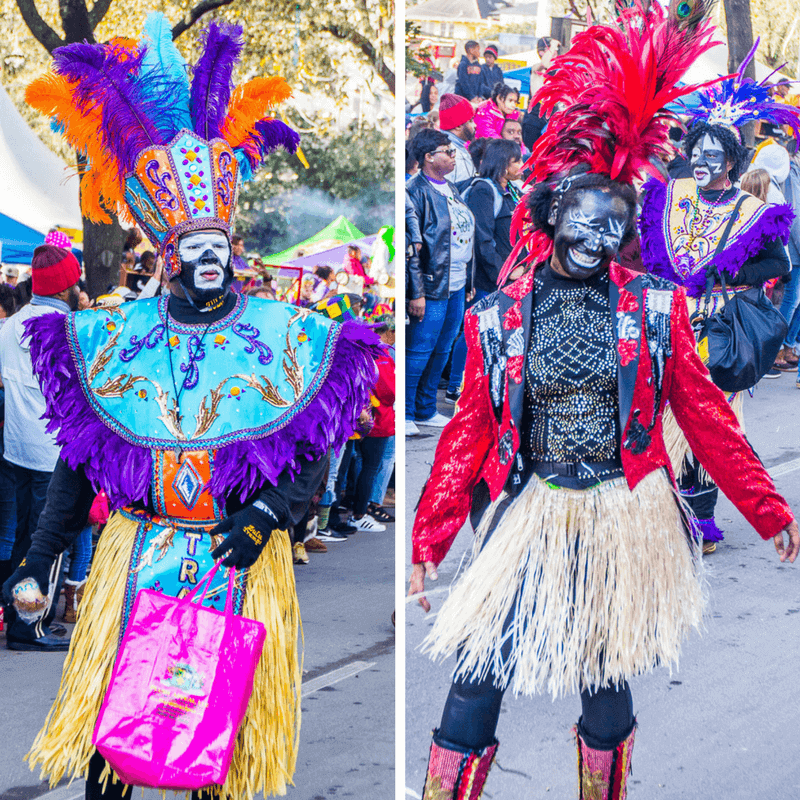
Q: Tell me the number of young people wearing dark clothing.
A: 2